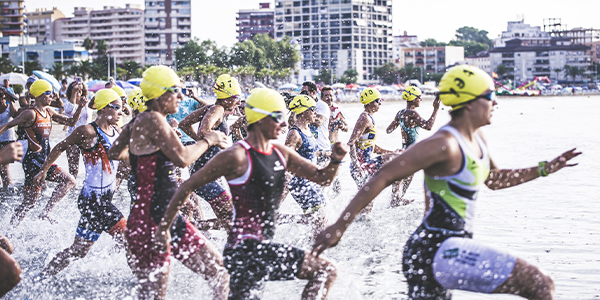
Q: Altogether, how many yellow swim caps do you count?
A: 11